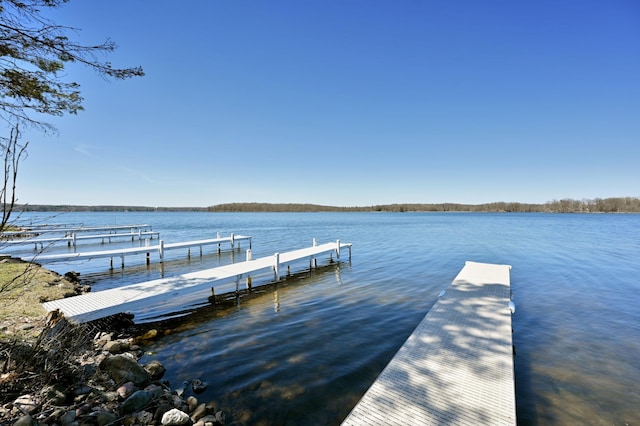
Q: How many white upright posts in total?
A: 12